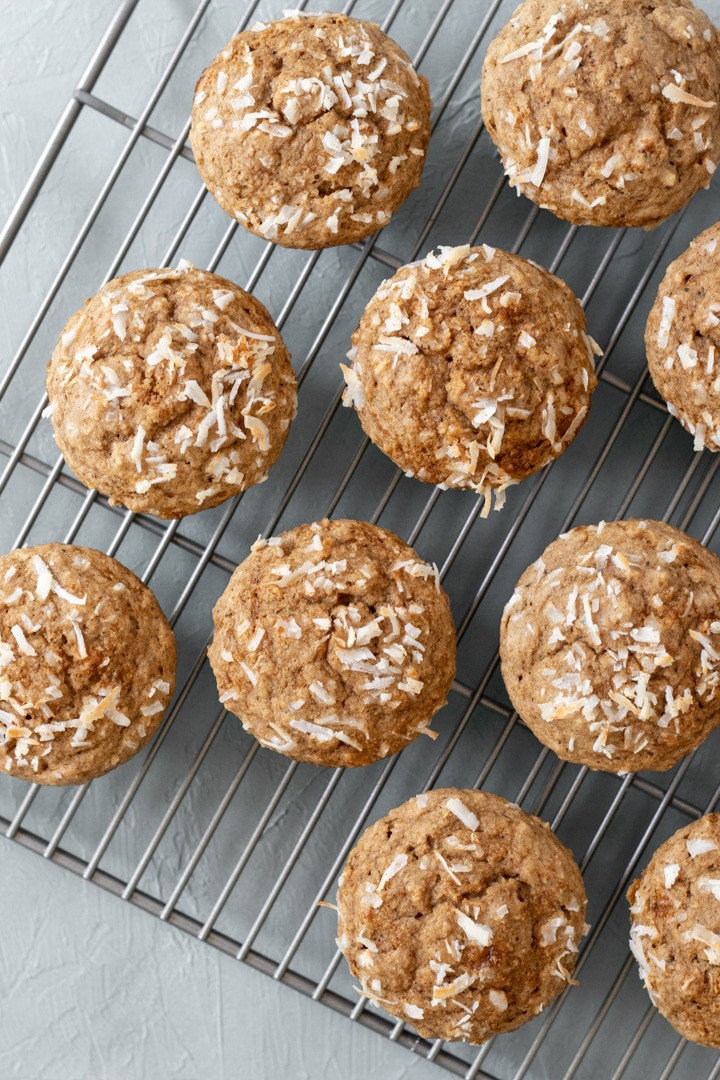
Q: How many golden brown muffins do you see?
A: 10